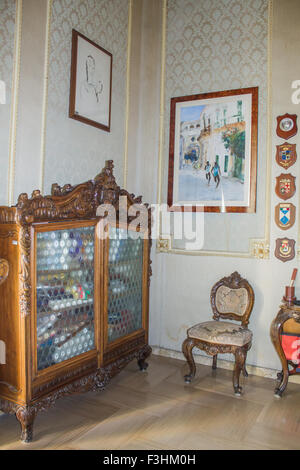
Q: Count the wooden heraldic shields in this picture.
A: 5